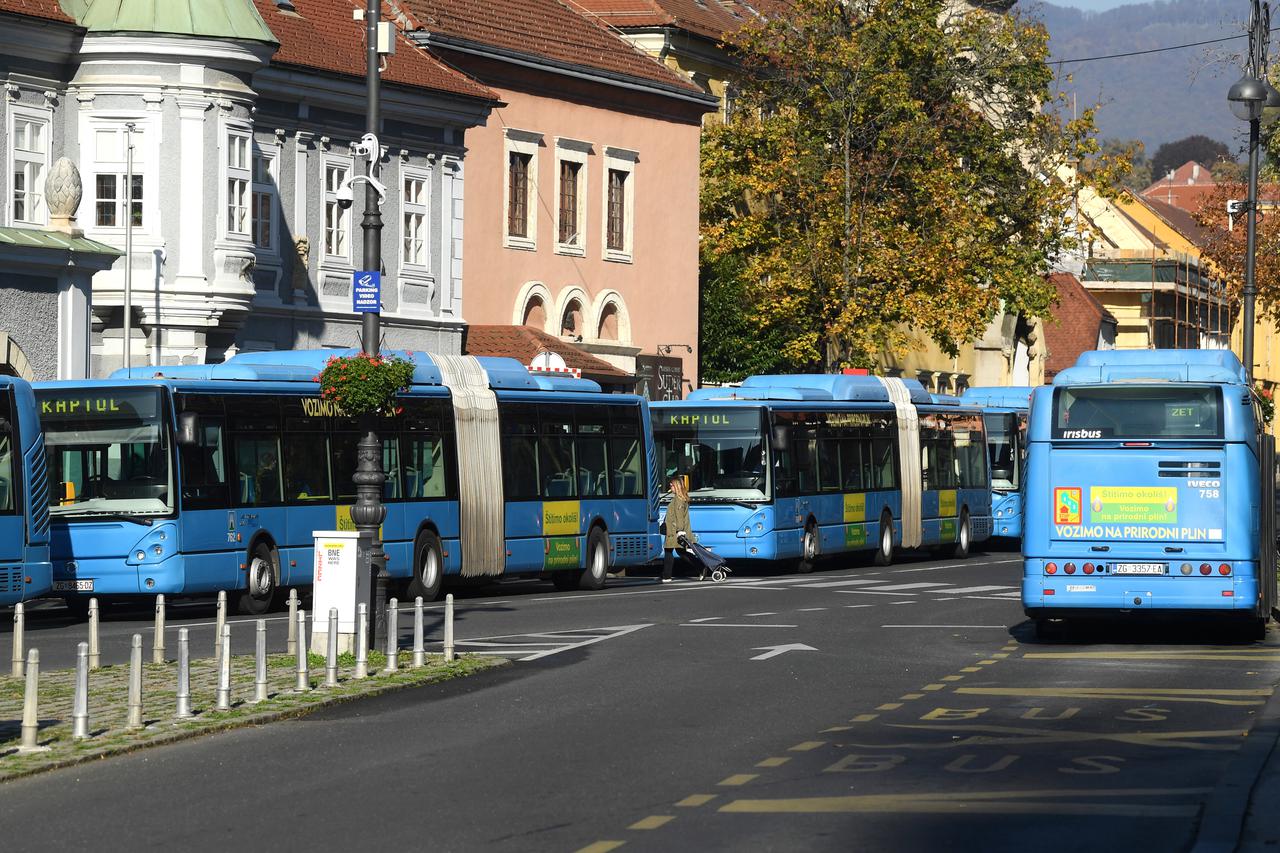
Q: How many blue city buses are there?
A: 5